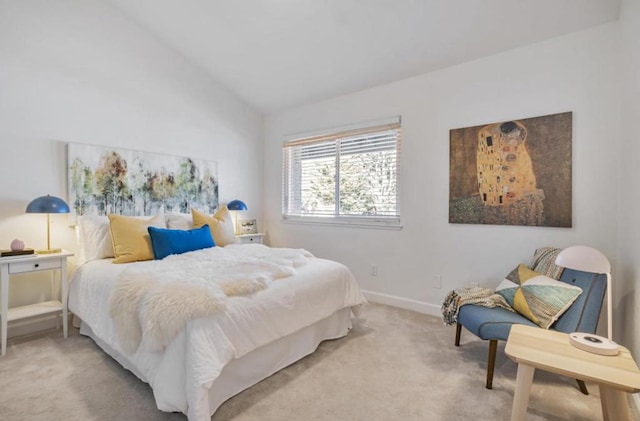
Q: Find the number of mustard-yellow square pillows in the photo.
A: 2